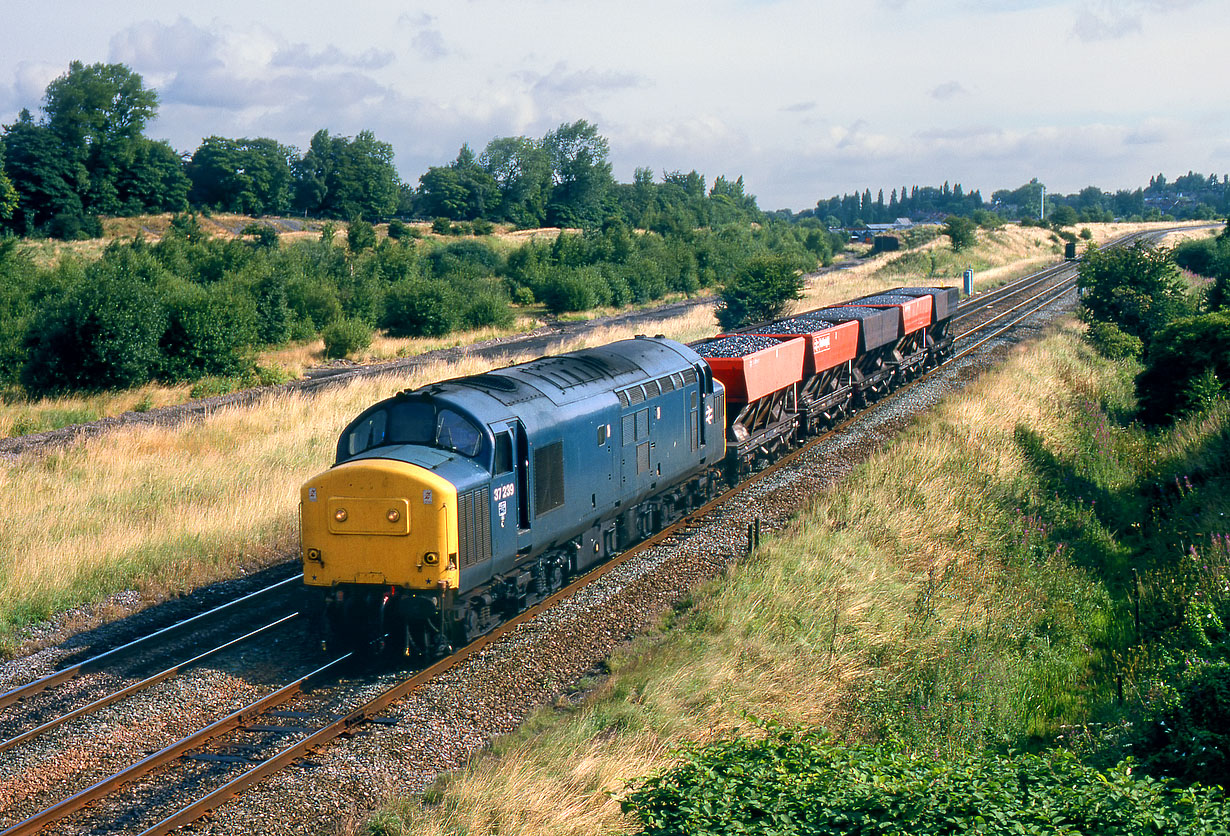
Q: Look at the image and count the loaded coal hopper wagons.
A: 5